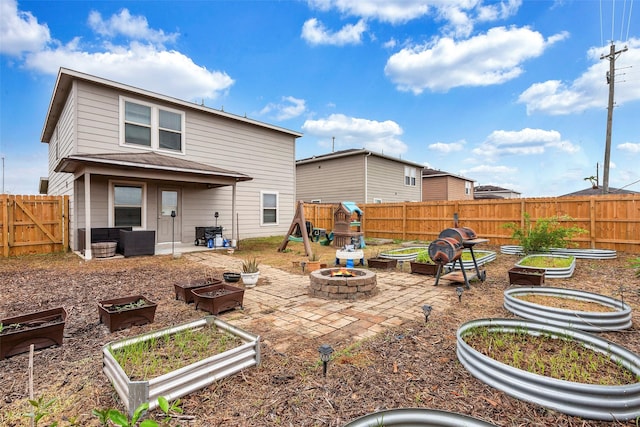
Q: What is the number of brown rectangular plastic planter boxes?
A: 7